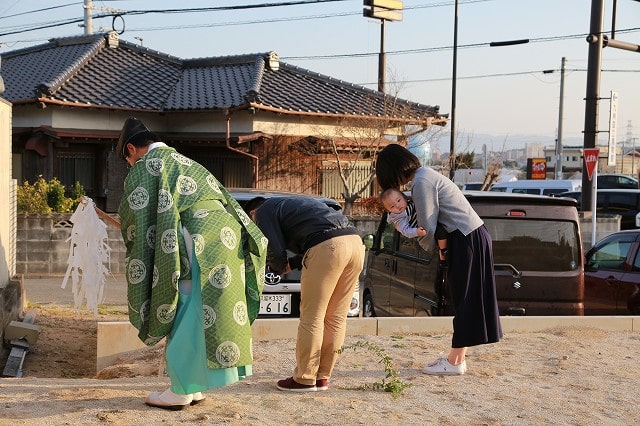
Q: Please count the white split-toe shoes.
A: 2